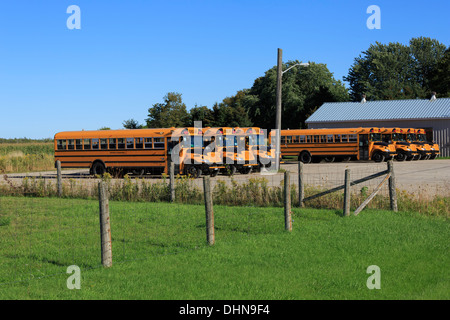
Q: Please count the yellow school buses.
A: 7